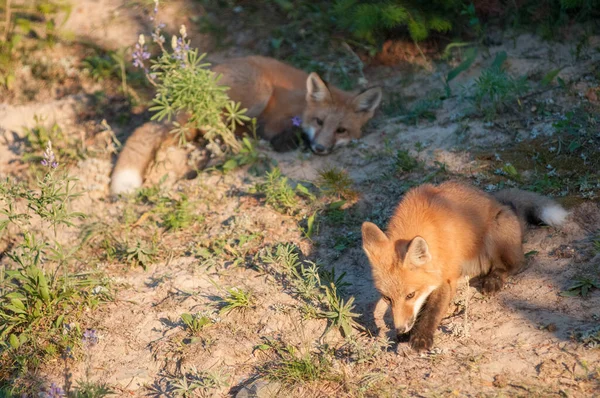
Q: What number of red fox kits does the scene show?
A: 2